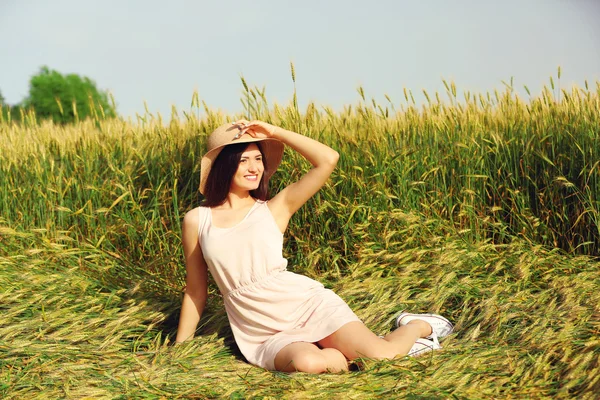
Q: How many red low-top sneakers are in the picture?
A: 0